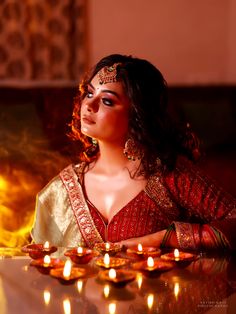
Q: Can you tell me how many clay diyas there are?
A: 10